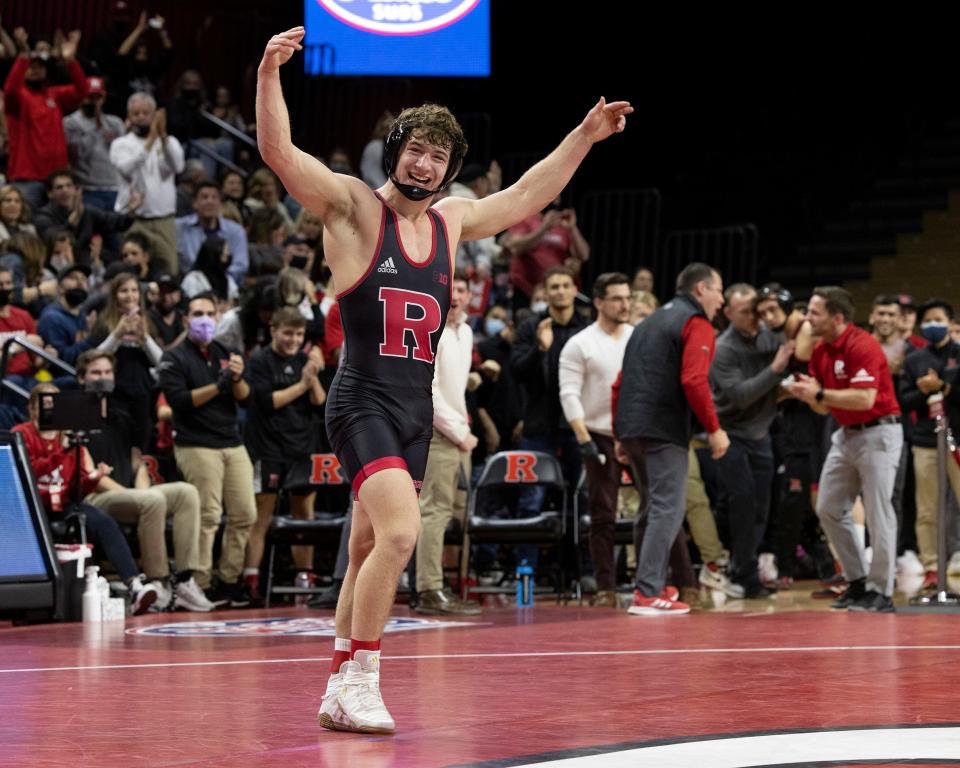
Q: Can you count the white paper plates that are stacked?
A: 0